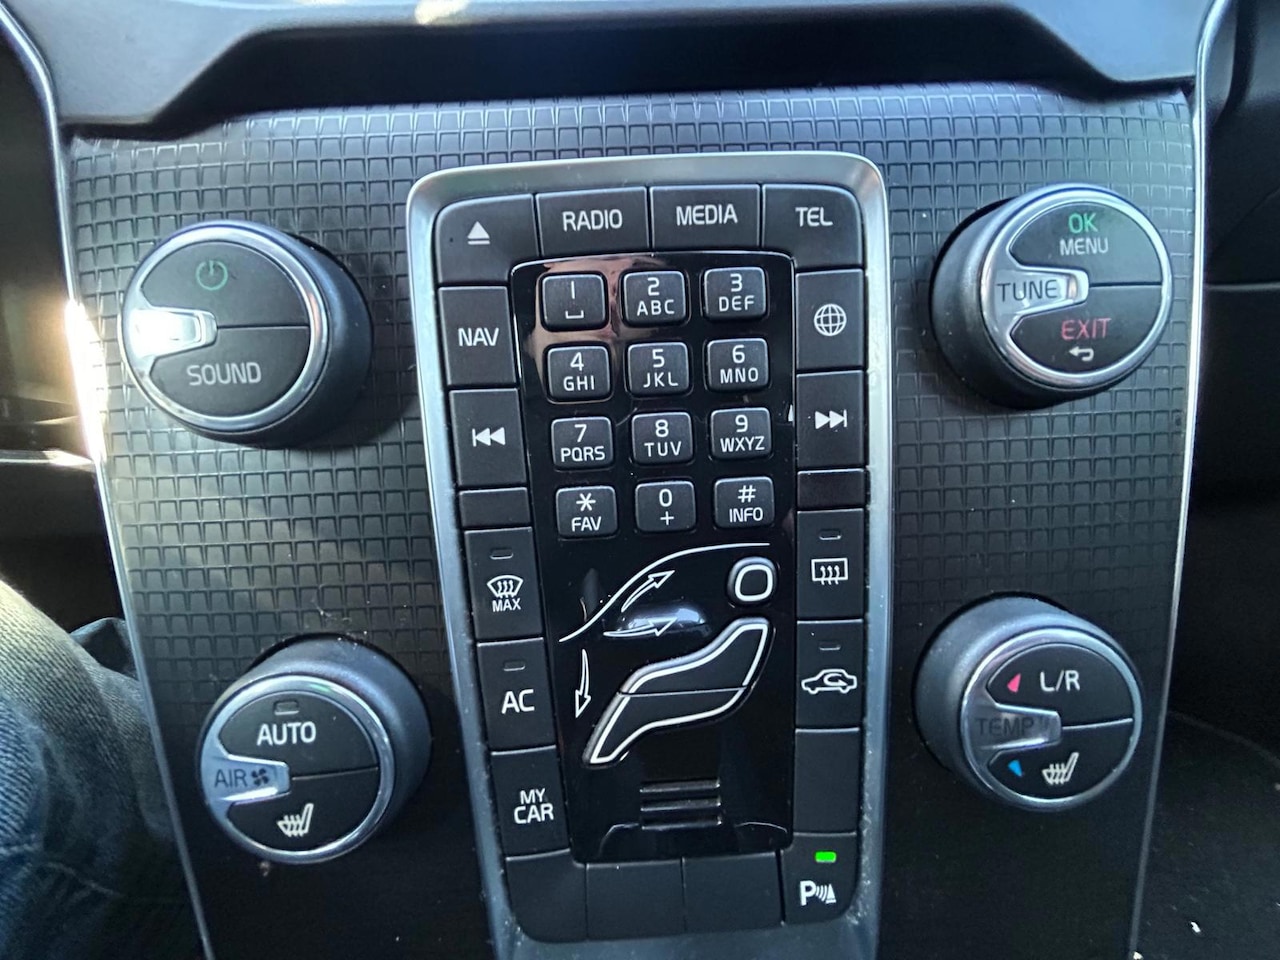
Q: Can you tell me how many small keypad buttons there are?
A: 12